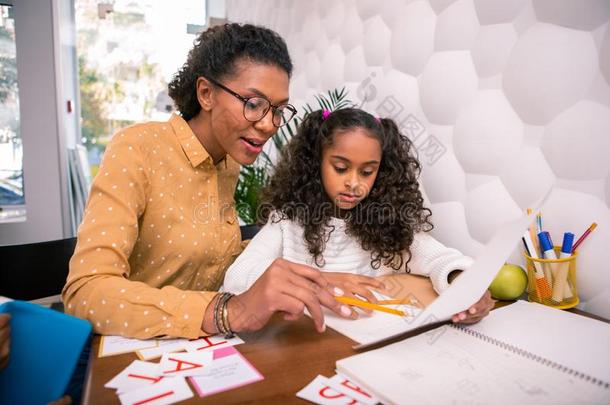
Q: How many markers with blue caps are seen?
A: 2